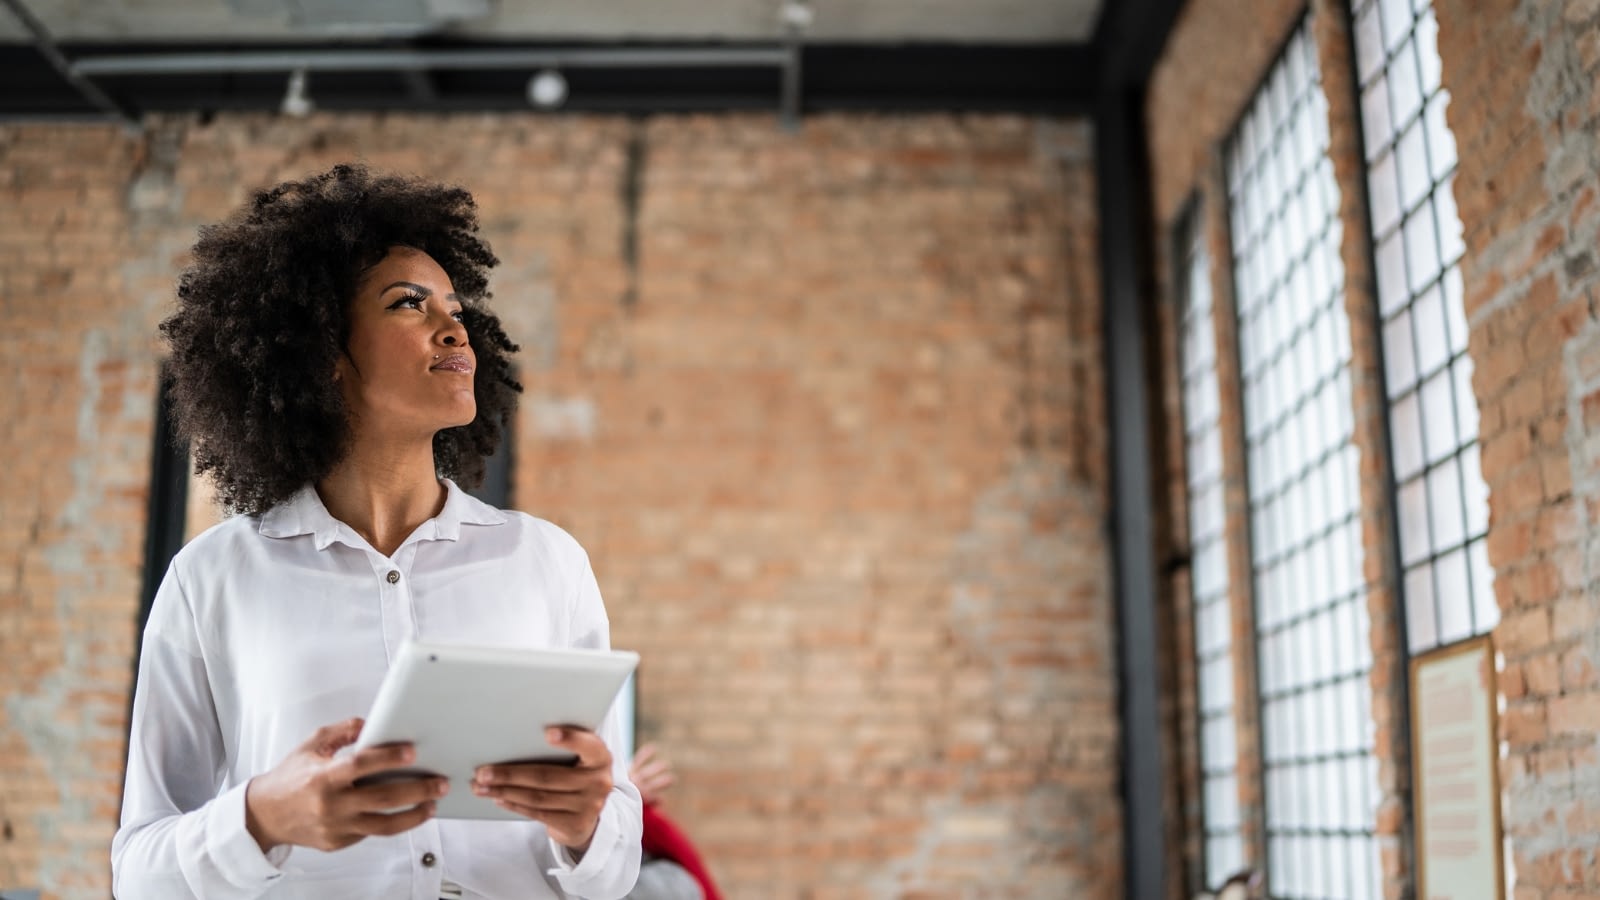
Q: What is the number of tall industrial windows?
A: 3